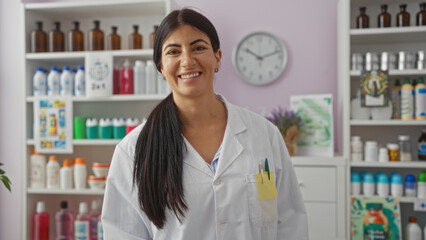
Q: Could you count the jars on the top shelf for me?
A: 11